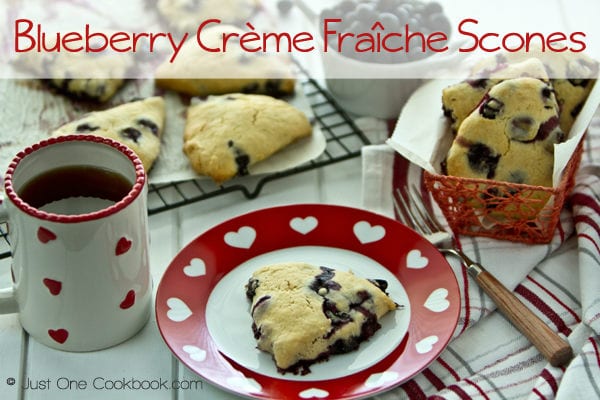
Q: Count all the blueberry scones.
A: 9